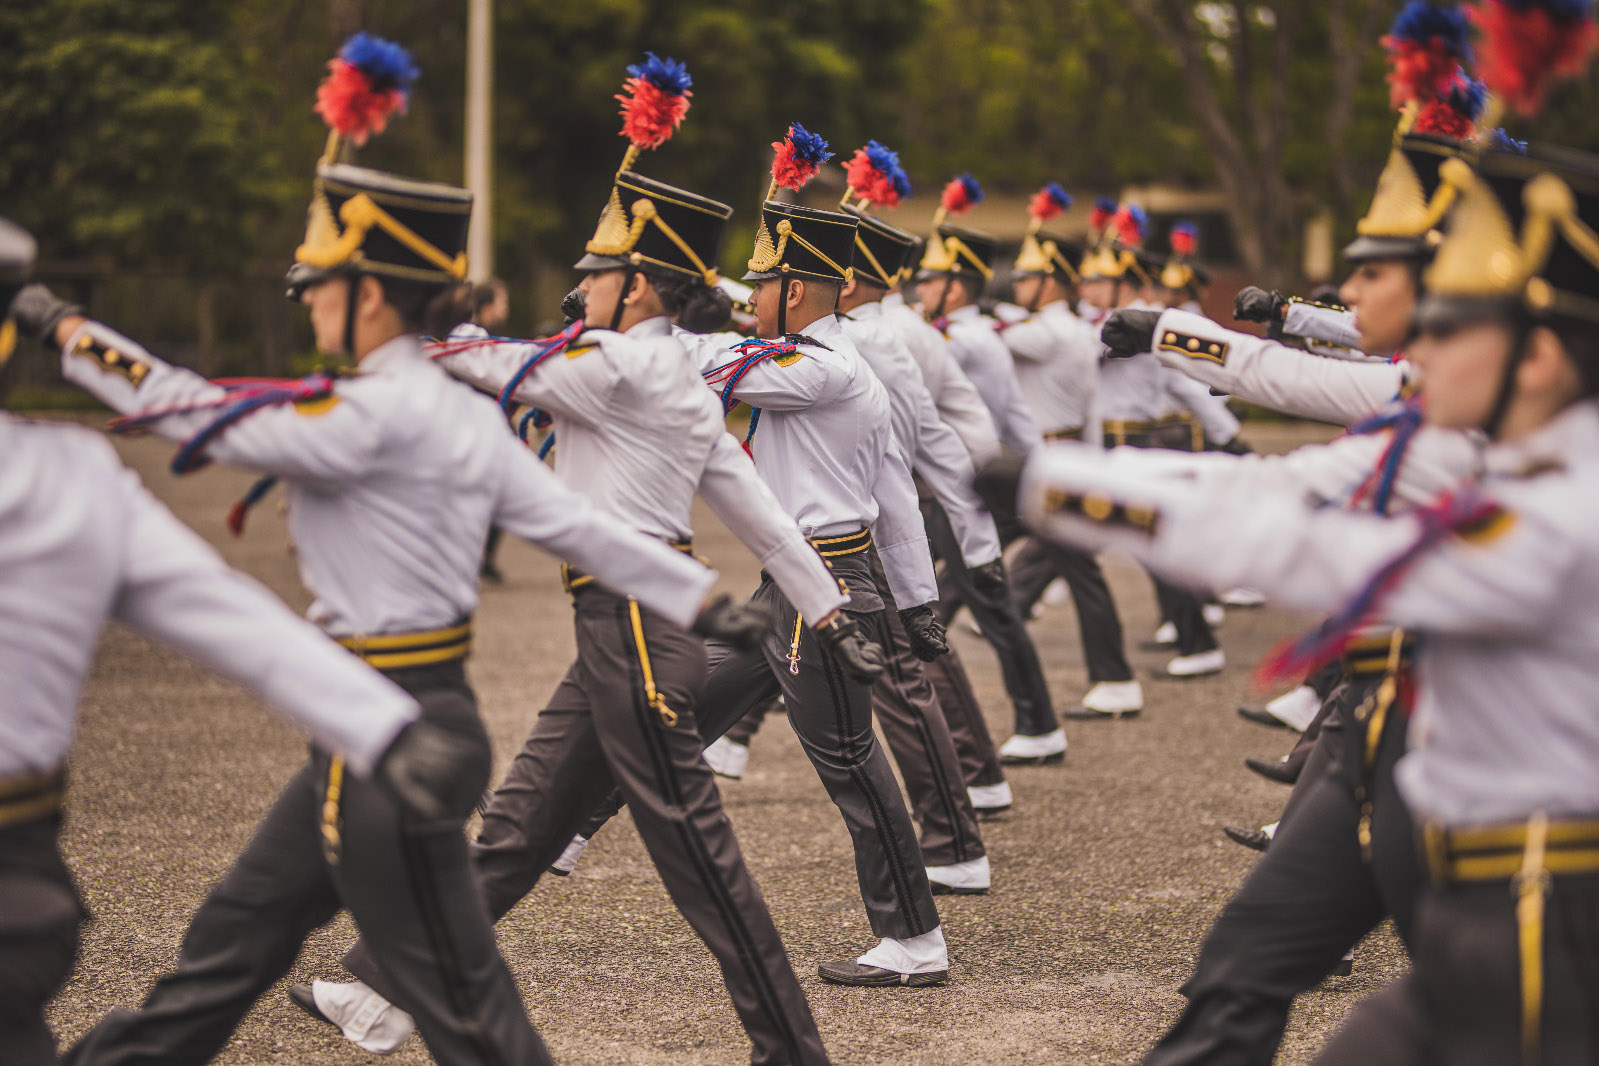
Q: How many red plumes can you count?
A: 12